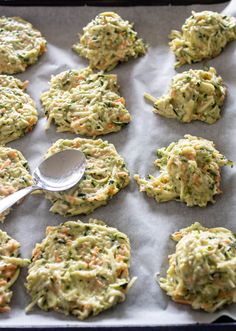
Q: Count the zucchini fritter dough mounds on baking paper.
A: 12